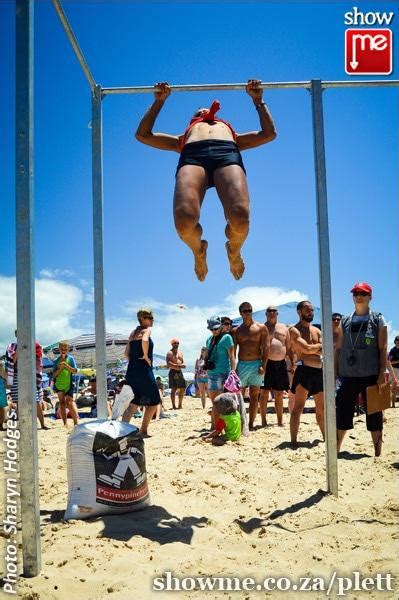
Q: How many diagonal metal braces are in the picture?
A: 1